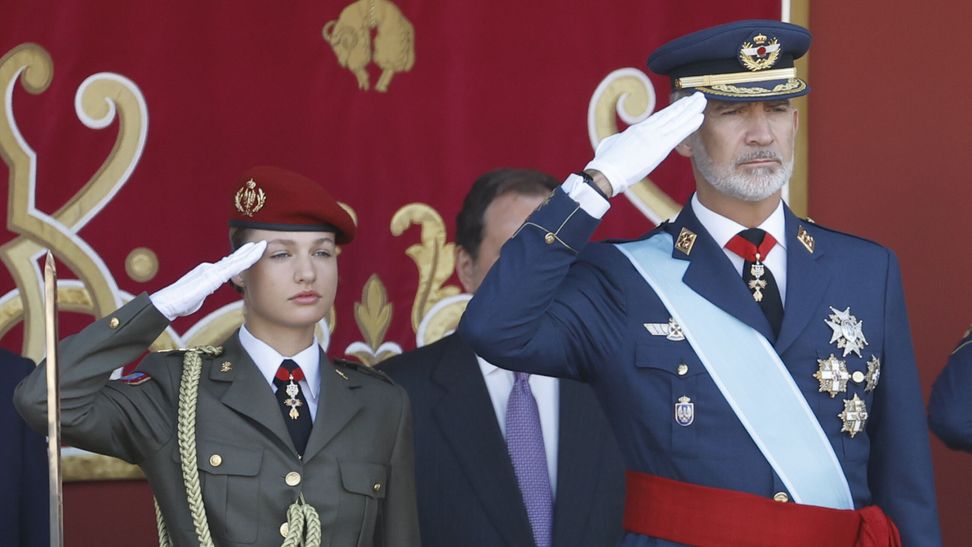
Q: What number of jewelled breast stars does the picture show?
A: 4